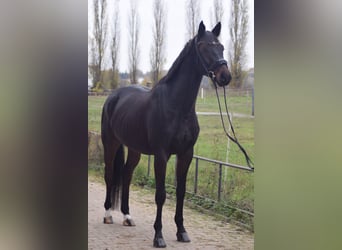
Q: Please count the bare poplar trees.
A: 7